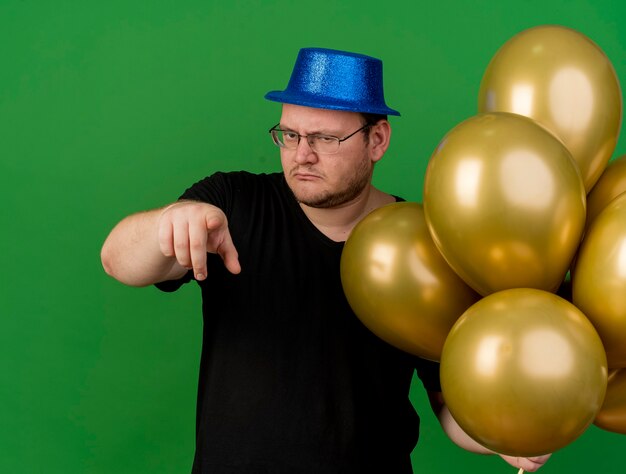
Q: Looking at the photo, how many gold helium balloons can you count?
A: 7